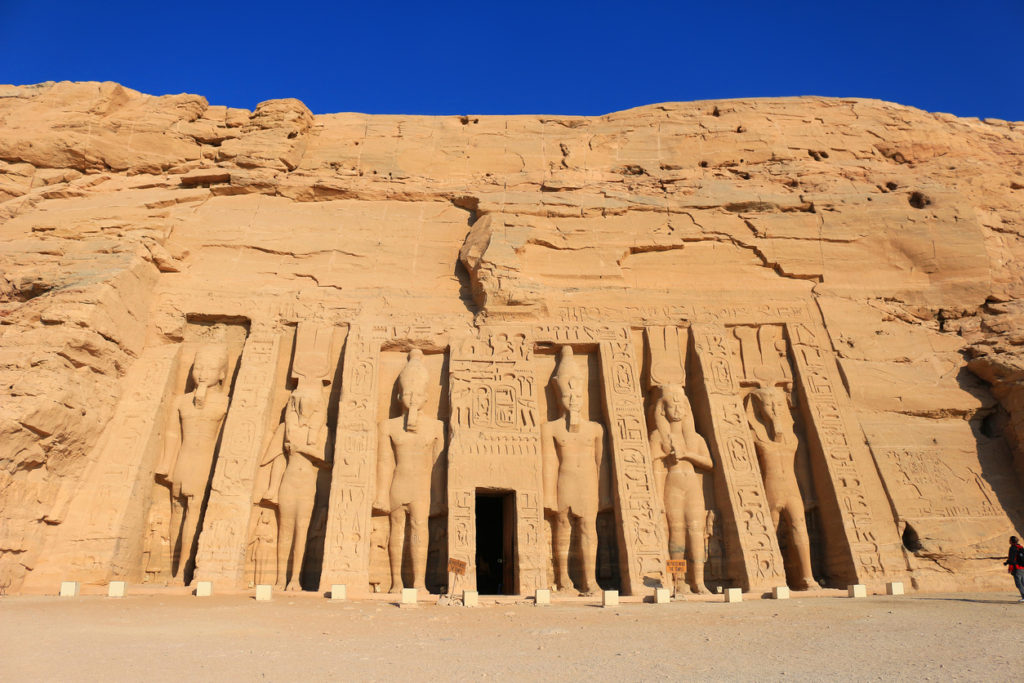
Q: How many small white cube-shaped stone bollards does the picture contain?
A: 14